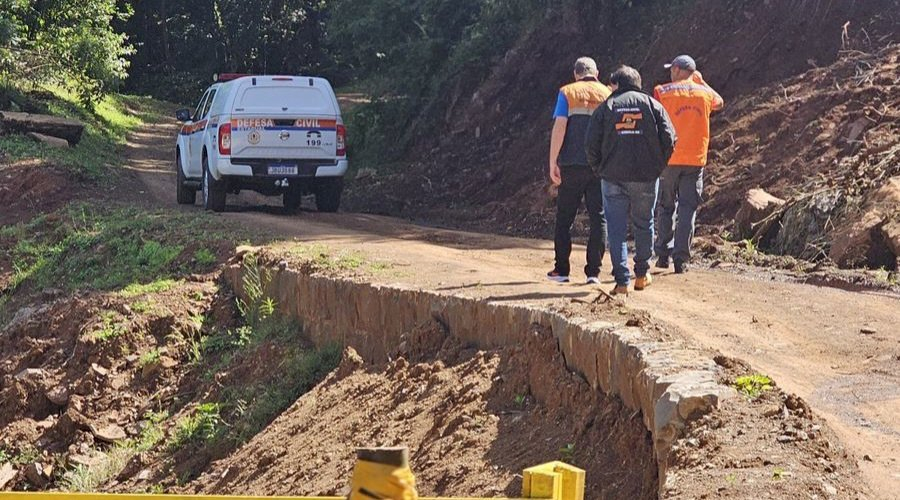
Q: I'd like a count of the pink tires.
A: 0